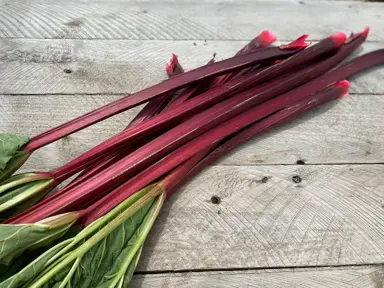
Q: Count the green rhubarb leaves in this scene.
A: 4